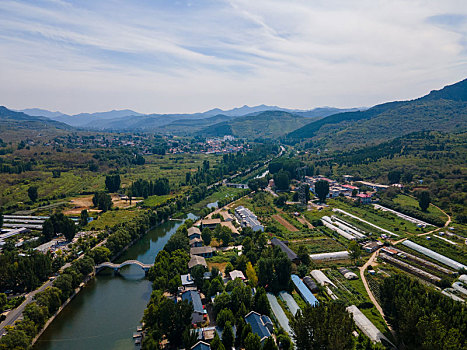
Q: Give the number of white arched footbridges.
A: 1